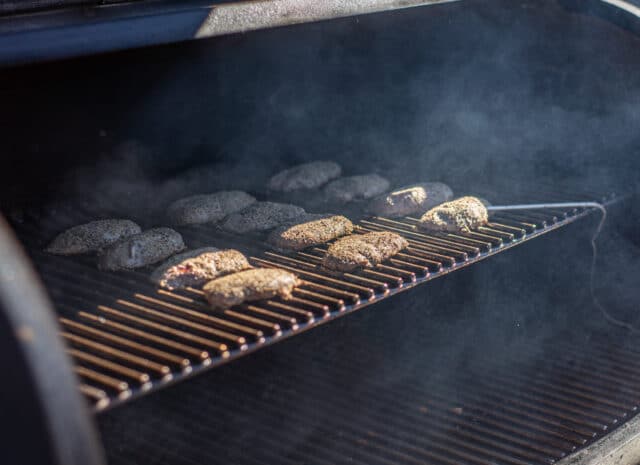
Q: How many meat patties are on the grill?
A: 12